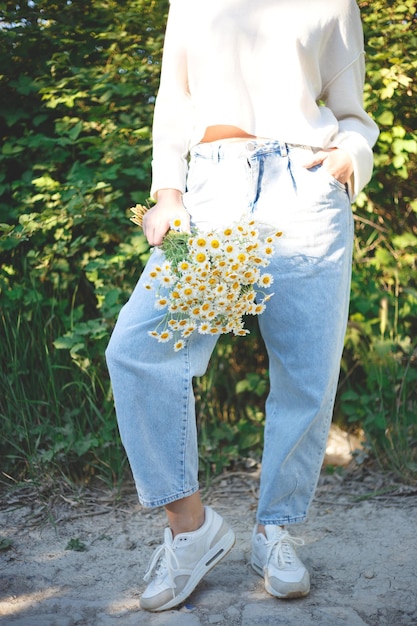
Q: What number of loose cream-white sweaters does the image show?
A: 1